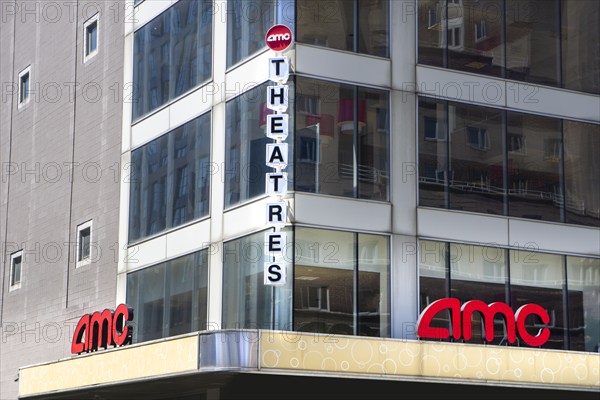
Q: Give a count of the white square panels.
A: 8